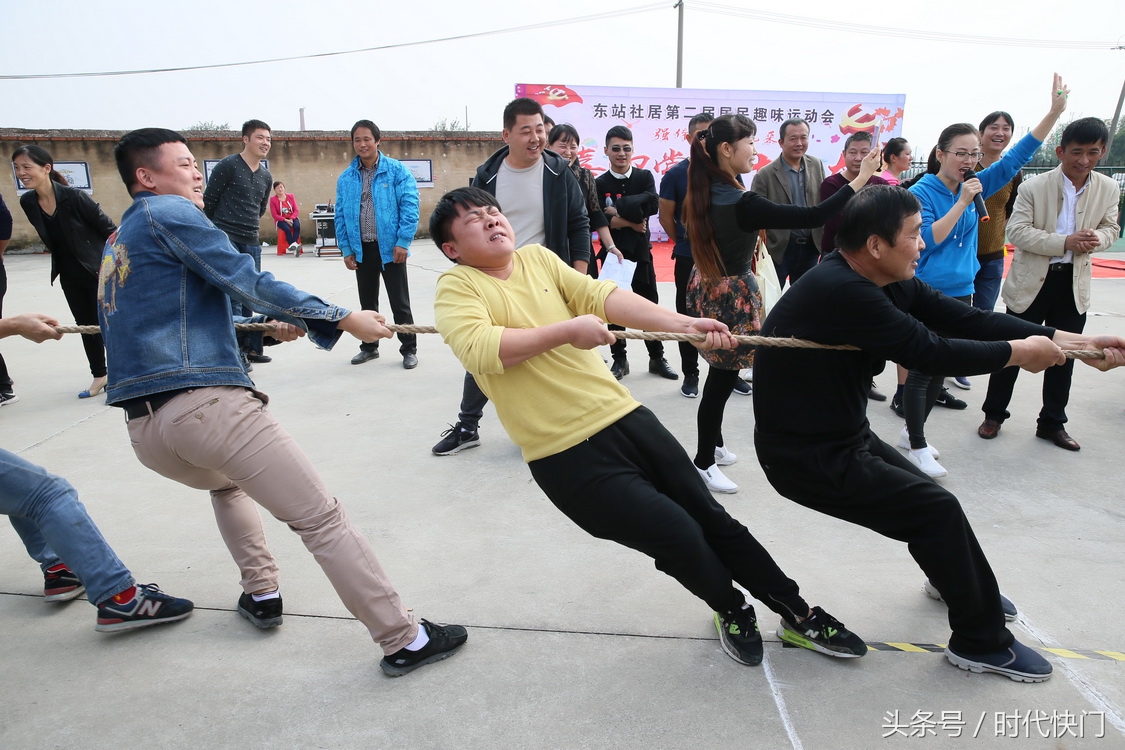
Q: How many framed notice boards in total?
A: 3